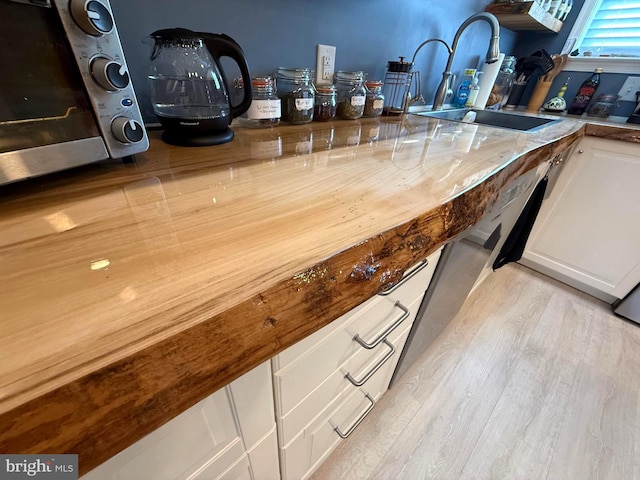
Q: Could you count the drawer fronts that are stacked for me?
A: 4